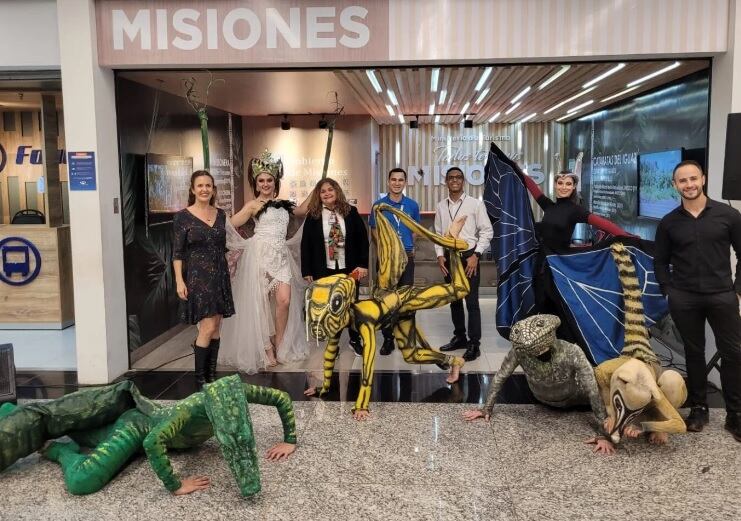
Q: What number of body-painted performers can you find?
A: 4